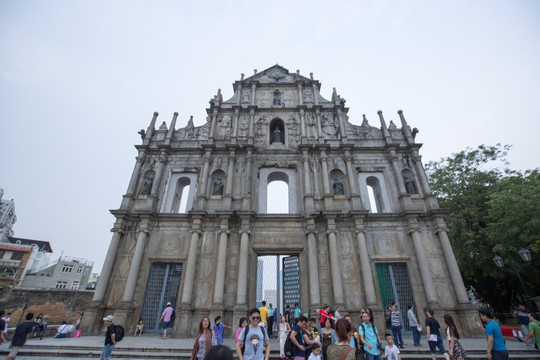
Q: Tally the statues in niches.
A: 6